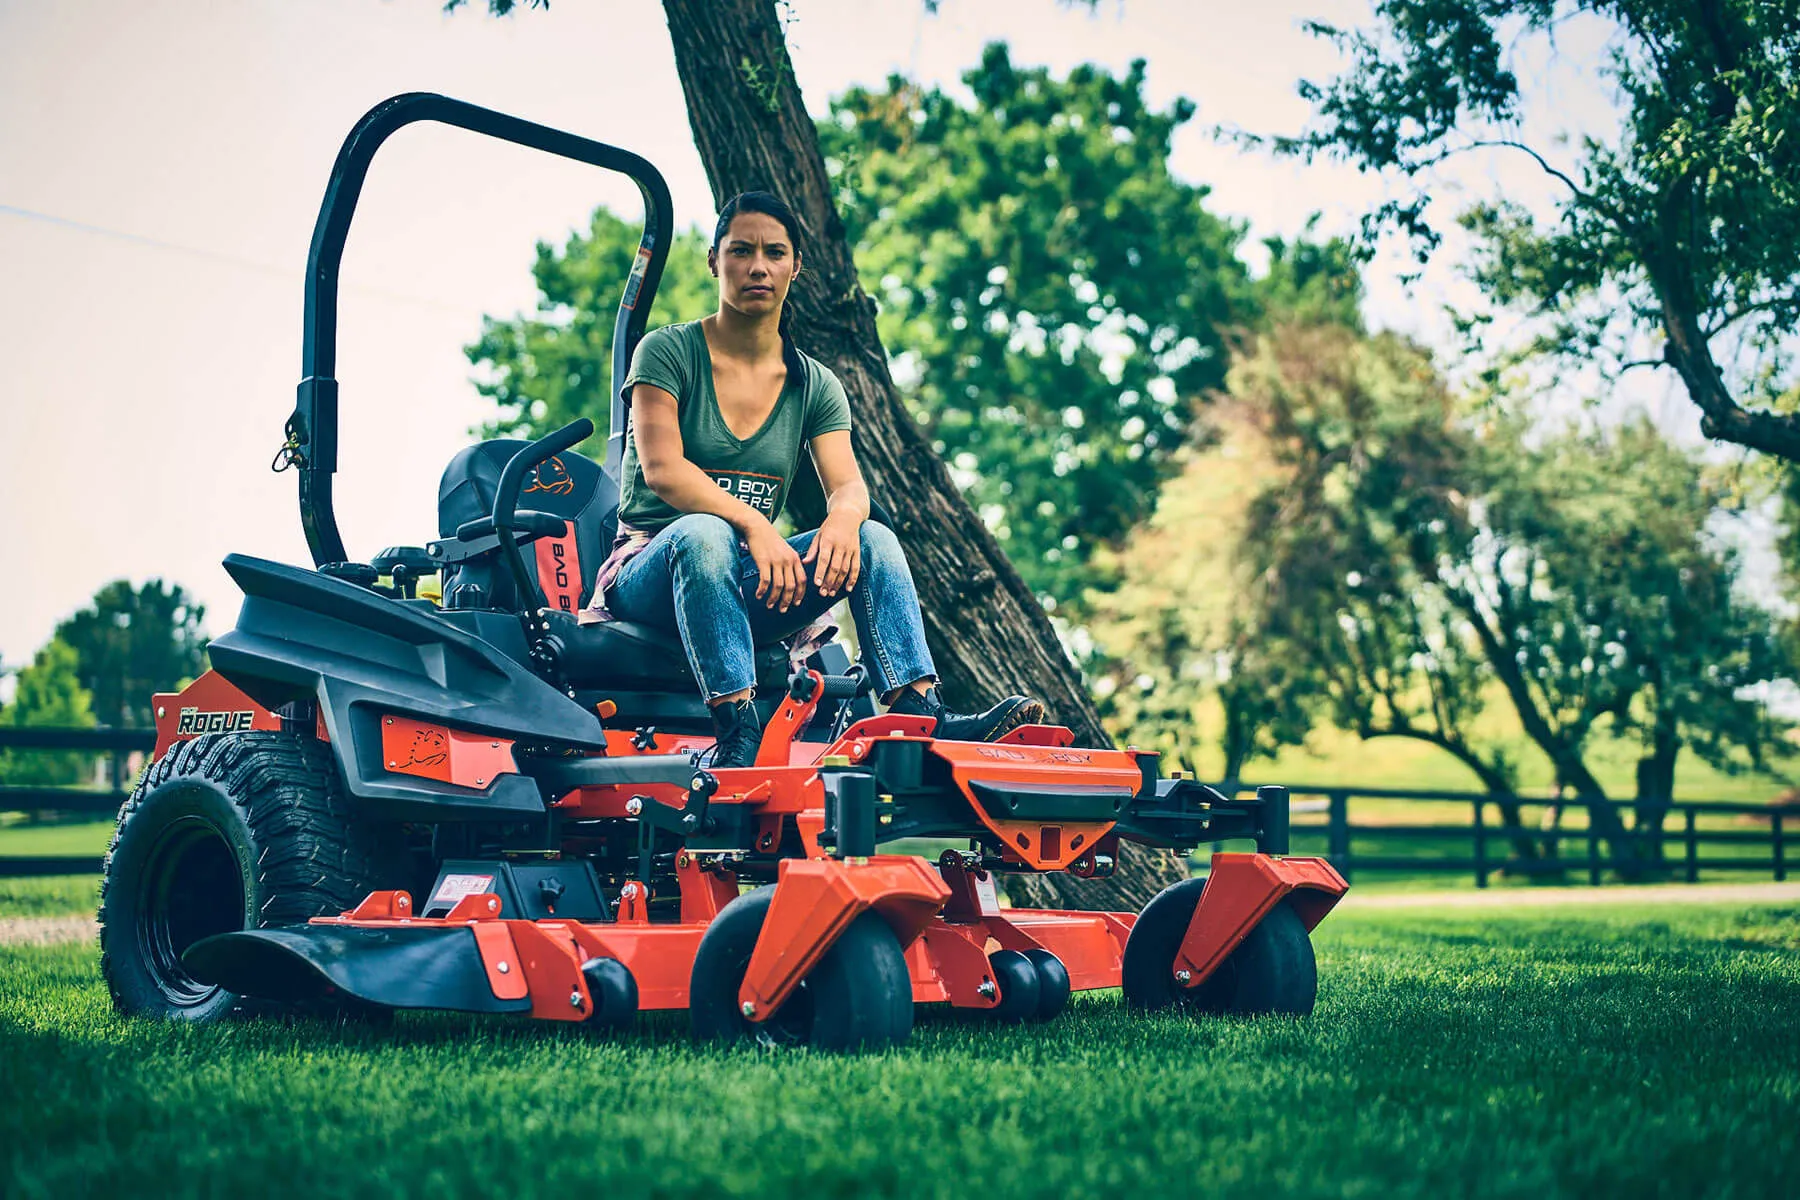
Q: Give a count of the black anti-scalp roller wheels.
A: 3